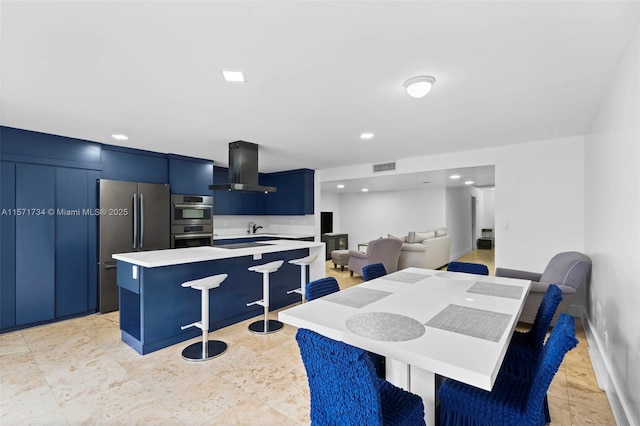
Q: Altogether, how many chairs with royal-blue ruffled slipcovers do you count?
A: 6